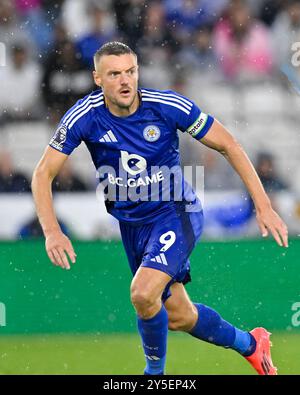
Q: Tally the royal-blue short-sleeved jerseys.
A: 1